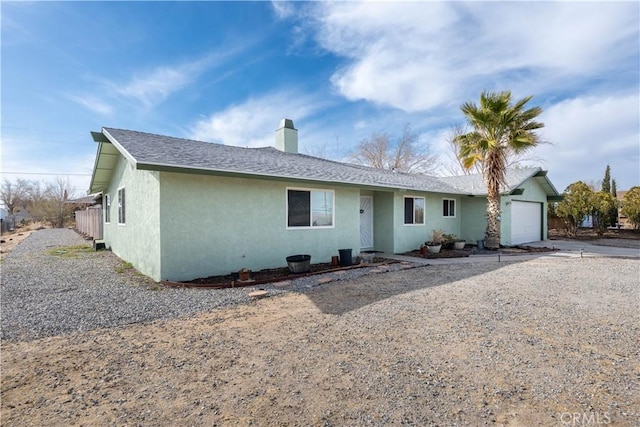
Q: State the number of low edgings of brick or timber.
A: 1